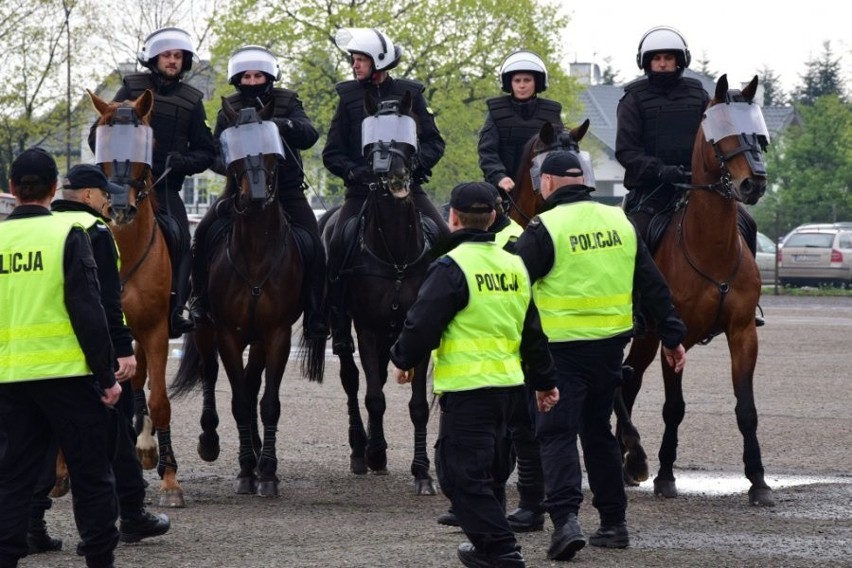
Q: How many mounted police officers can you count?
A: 5